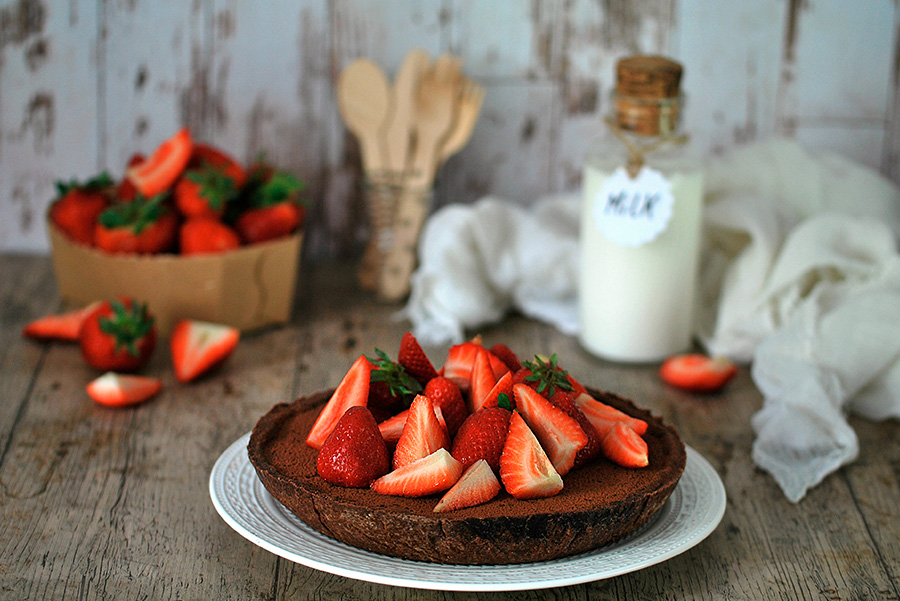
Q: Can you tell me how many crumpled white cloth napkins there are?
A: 1